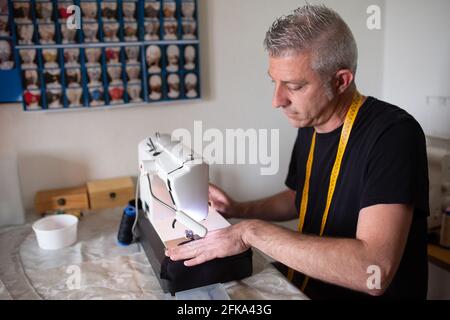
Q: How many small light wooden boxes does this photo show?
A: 2